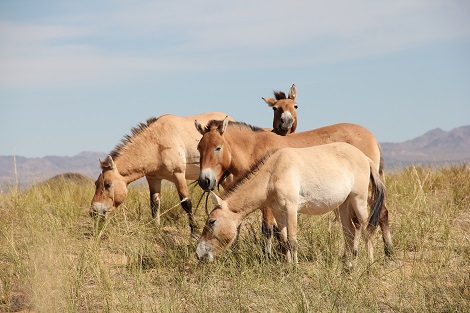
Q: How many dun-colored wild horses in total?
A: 4